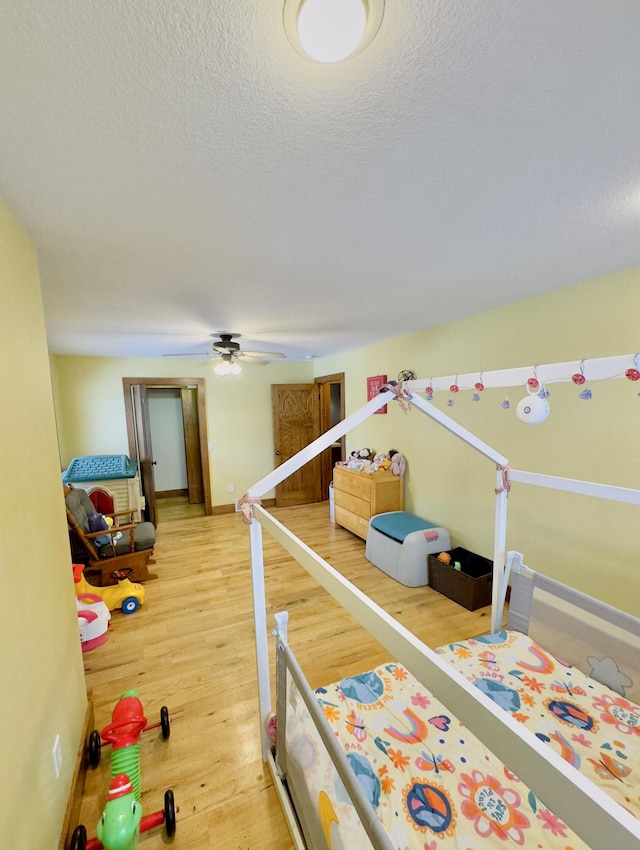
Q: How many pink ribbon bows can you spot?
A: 3